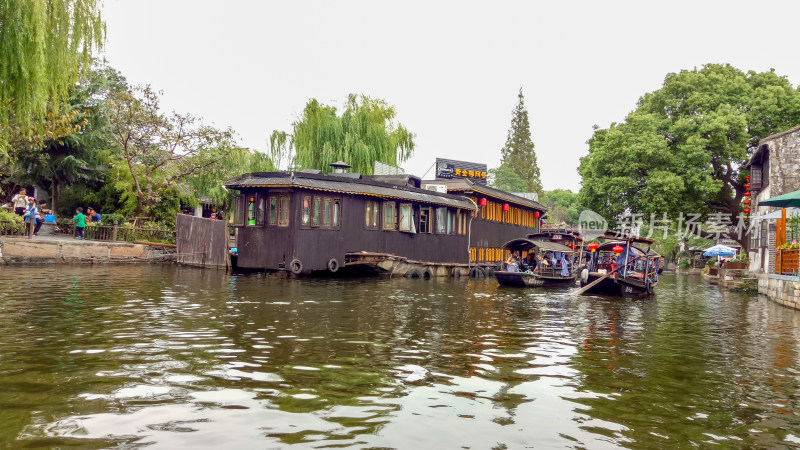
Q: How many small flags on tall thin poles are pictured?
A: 0